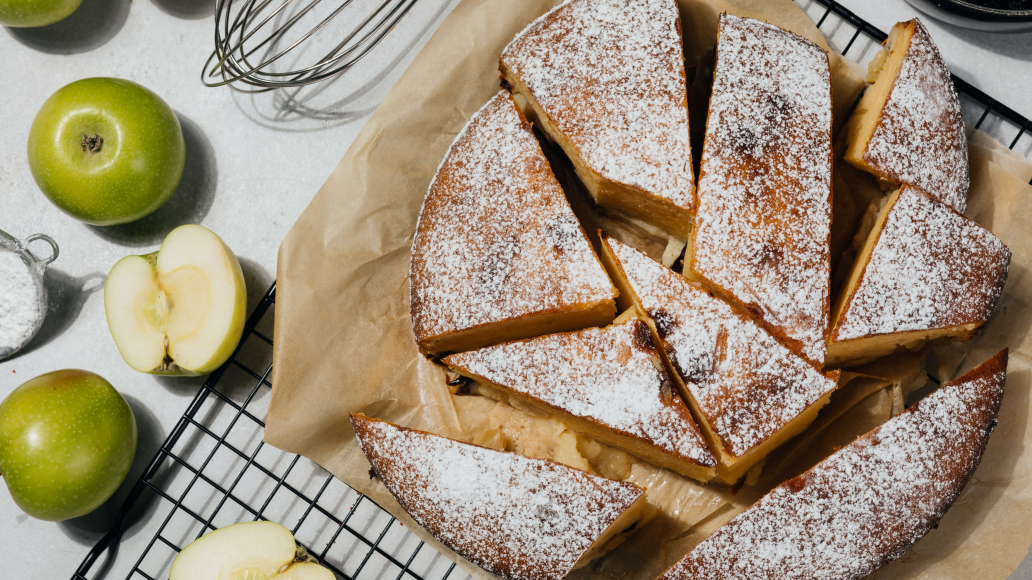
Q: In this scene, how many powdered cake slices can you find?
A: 9